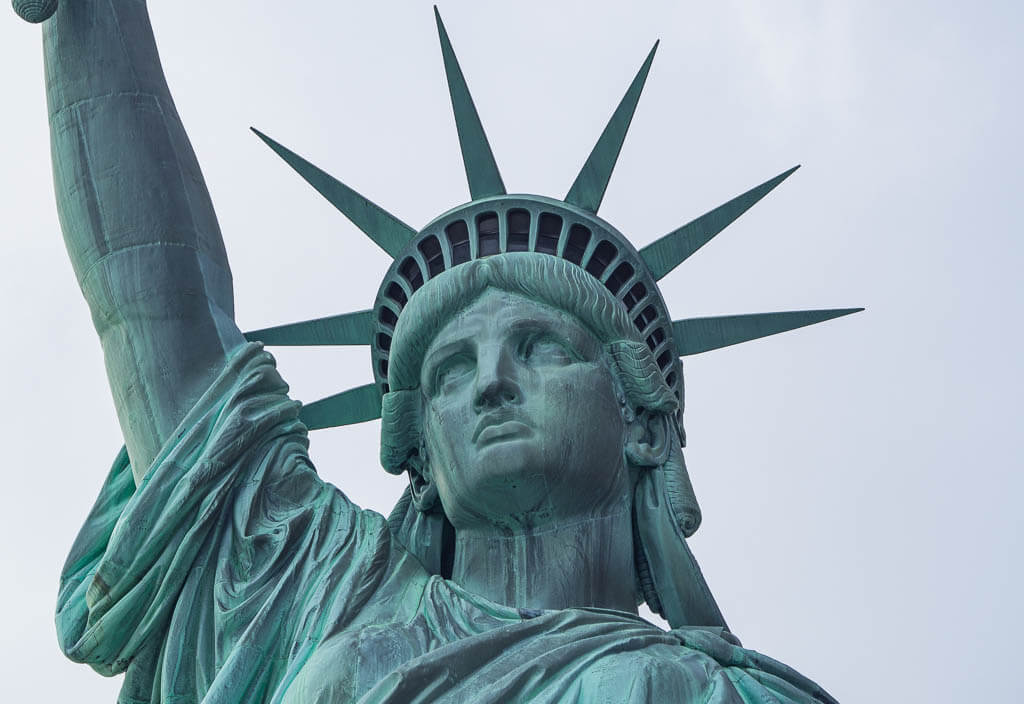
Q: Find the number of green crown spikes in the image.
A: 7